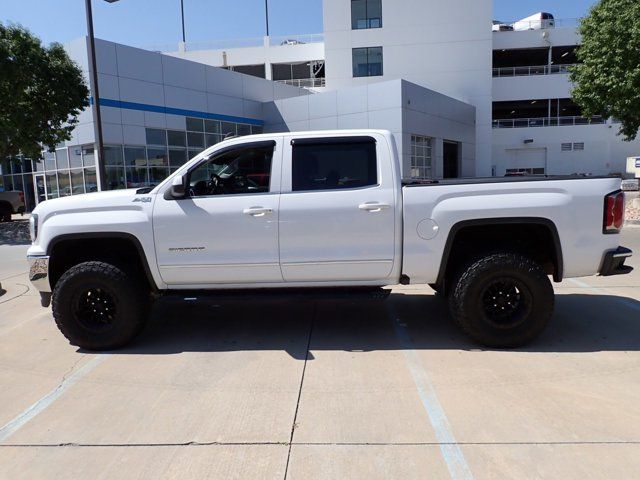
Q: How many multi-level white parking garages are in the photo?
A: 1